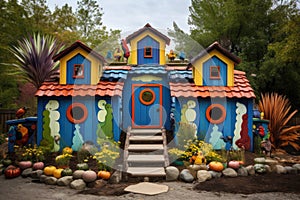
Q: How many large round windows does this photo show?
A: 2